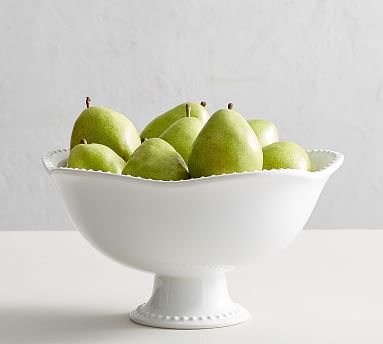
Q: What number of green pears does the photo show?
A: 8